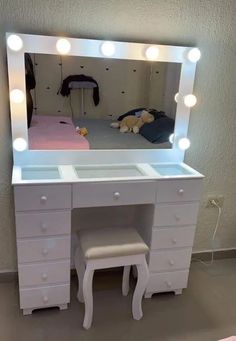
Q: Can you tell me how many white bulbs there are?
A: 9